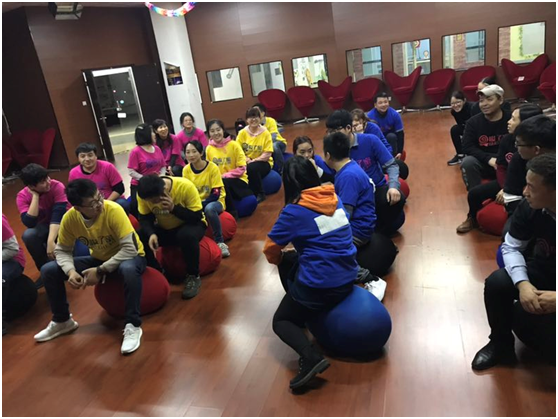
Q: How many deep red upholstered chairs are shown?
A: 11